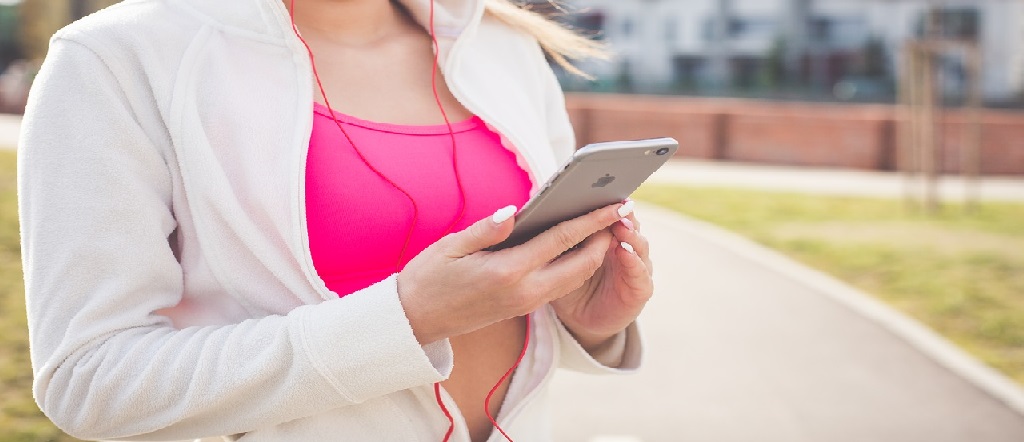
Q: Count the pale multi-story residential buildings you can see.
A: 1